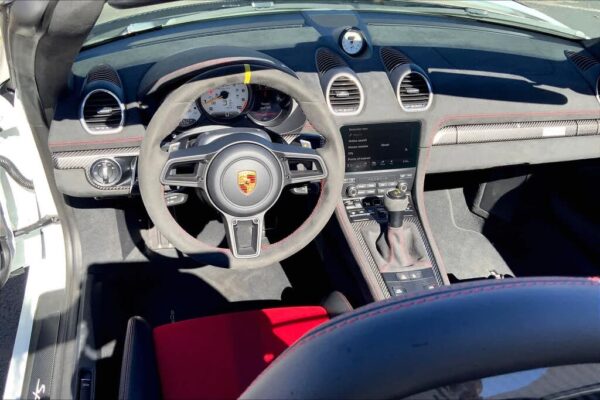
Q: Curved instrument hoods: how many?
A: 1